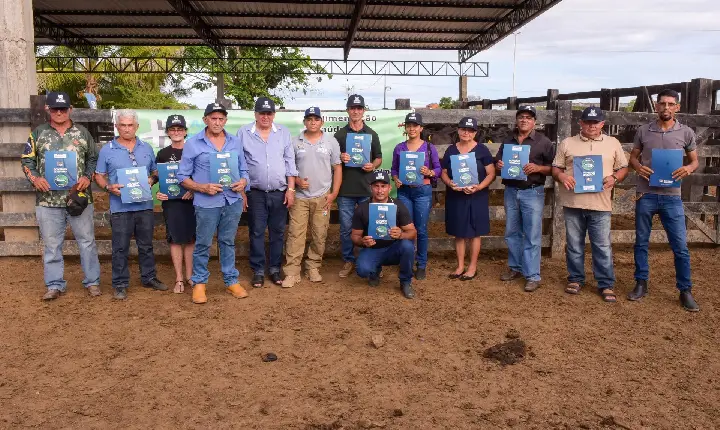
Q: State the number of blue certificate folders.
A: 11